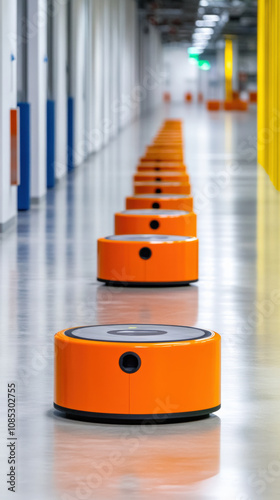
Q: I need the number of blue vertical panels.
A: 3